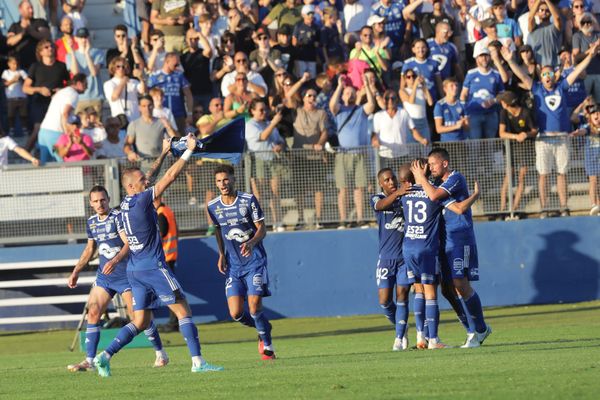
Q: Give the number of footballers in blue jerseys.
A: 7